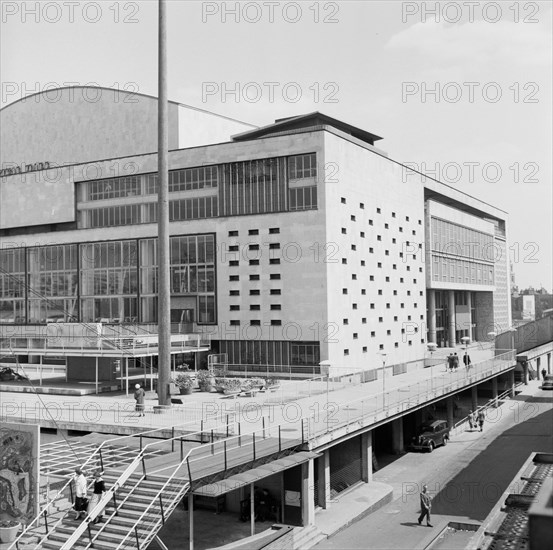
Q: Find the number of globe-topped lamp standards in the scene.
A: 6